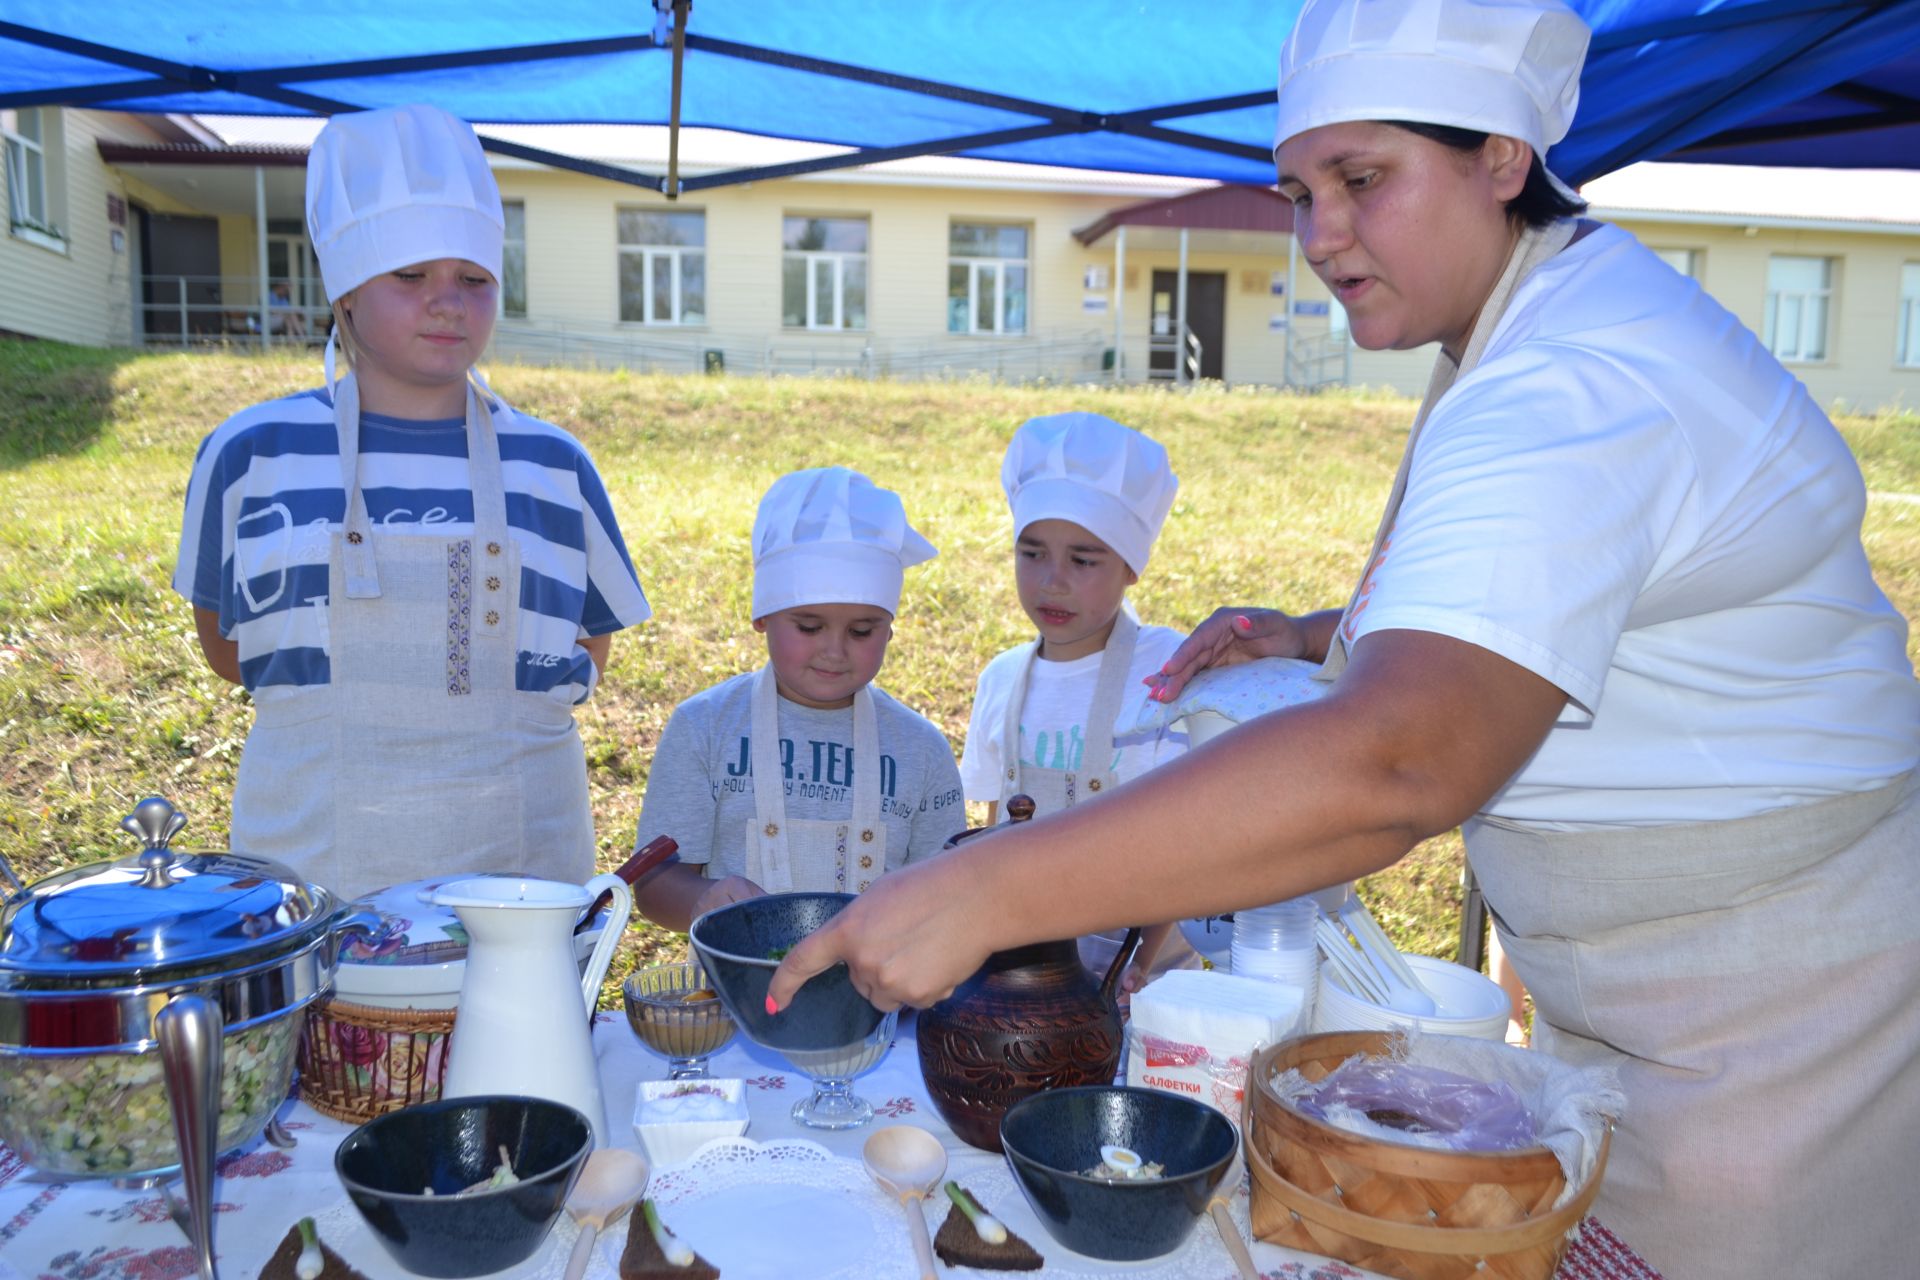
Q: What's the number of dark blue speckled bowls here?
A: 3